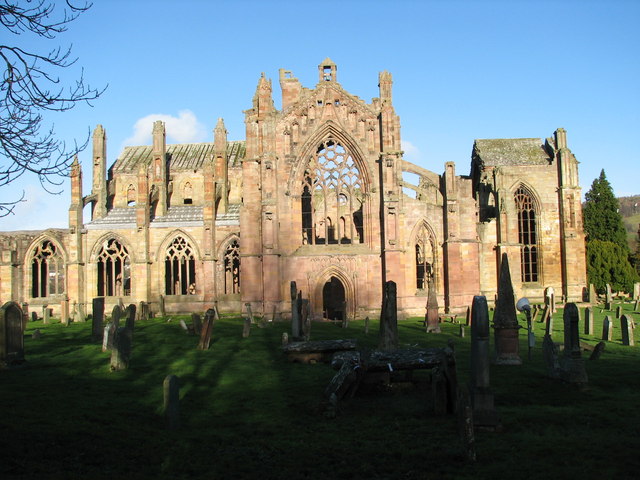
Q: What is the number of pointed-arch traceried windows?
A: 7